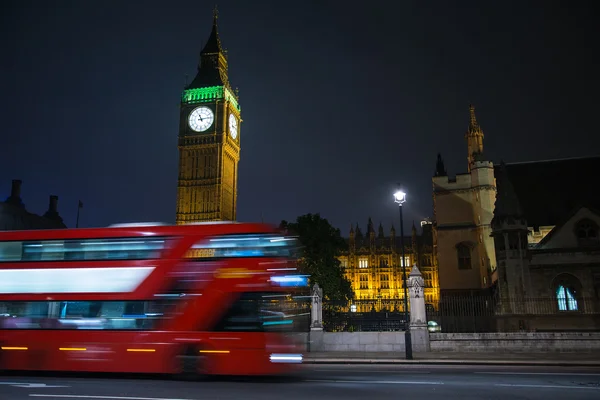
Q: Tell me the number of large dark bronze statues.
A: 0